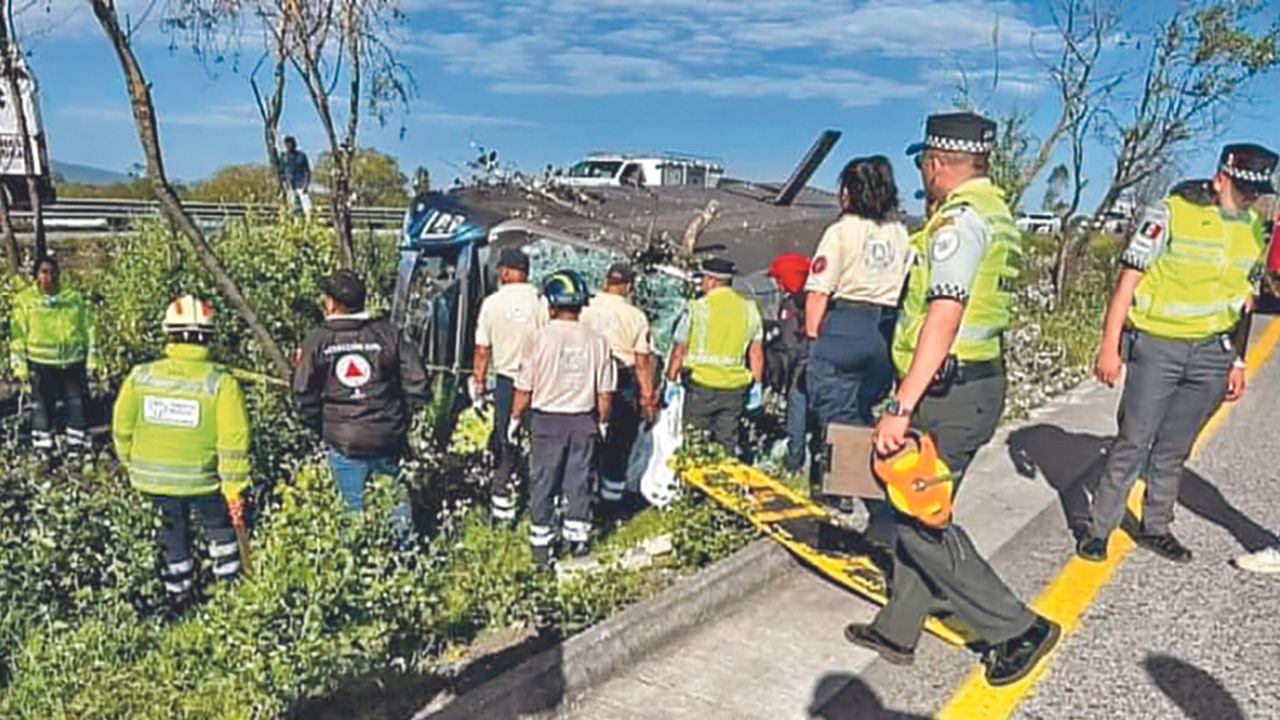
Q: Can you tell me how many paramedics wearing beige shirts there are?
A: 4